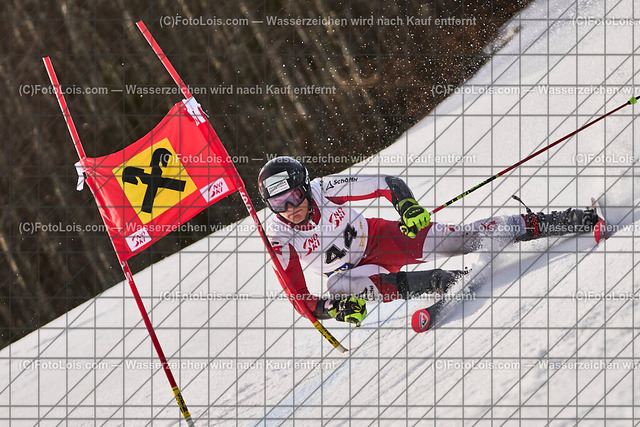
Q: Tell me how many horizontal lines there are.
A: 14